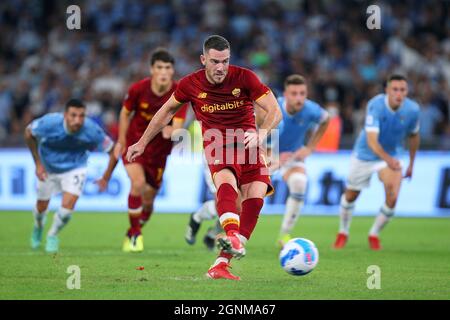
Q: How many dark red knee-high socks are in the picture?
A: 4